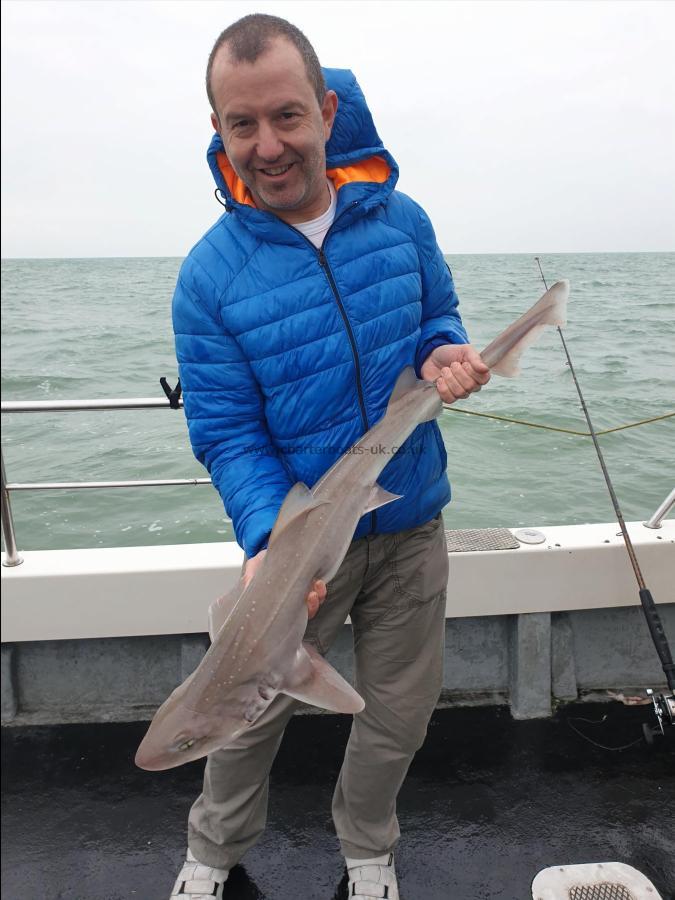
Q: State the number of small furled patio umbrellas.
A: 0